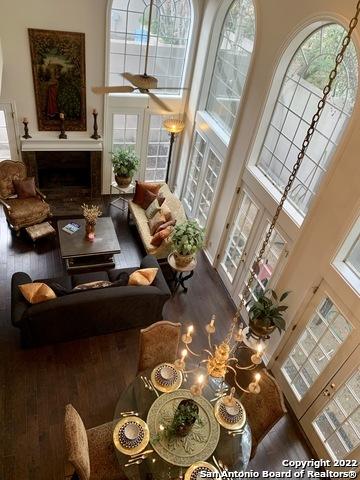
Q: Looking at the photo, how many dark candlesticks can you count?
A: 3